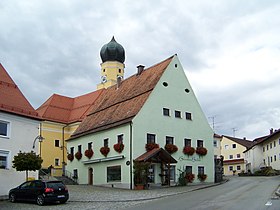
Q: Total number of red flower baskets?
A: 11